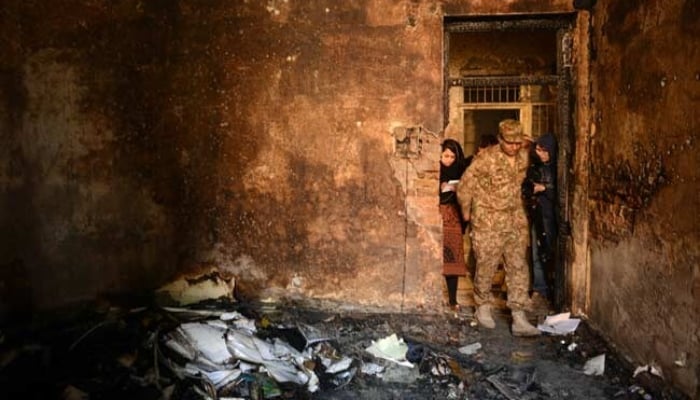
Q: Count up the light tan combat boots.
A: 2